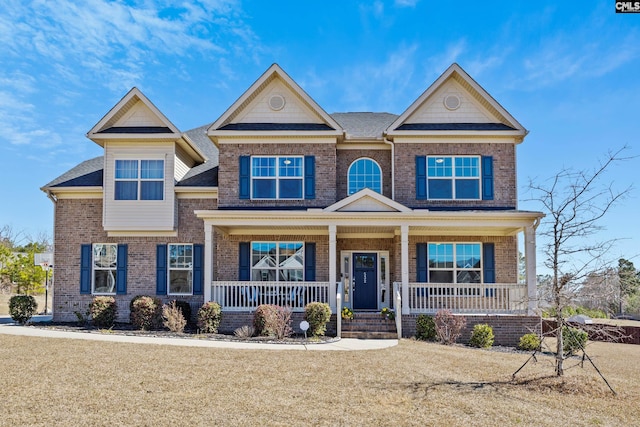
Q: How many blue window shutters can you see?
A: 12